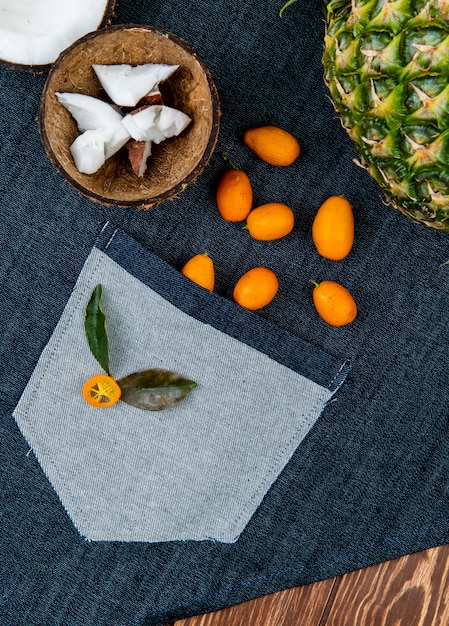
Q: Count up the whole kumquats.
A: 7